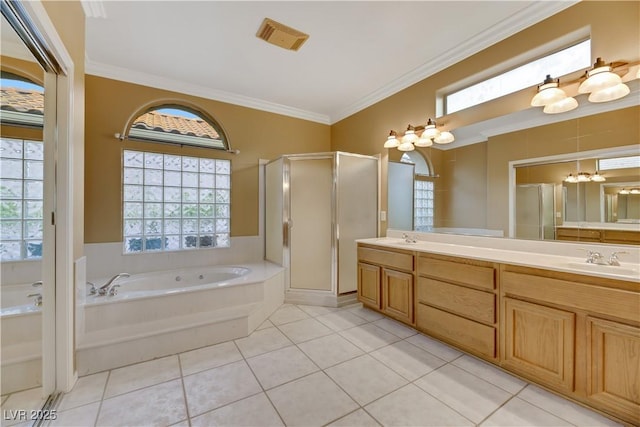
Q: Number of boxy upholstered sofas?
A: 0